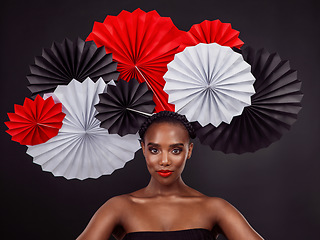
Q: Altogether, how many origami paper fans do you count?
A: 8